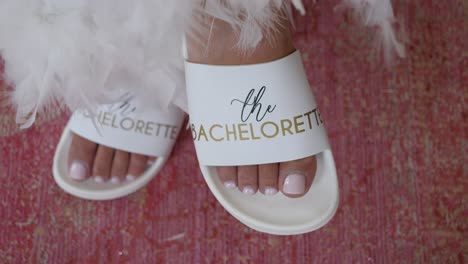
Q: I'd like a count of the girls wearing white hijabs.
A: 0